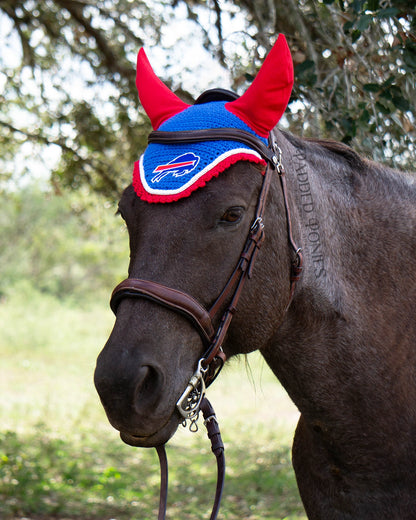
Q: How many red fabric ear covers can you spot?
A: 2